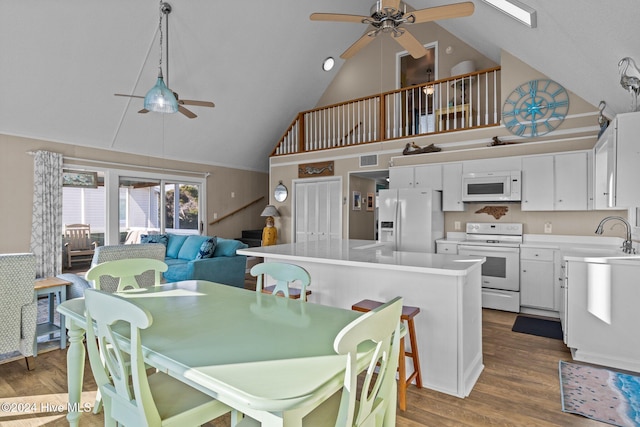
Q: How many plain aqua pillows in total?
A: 3